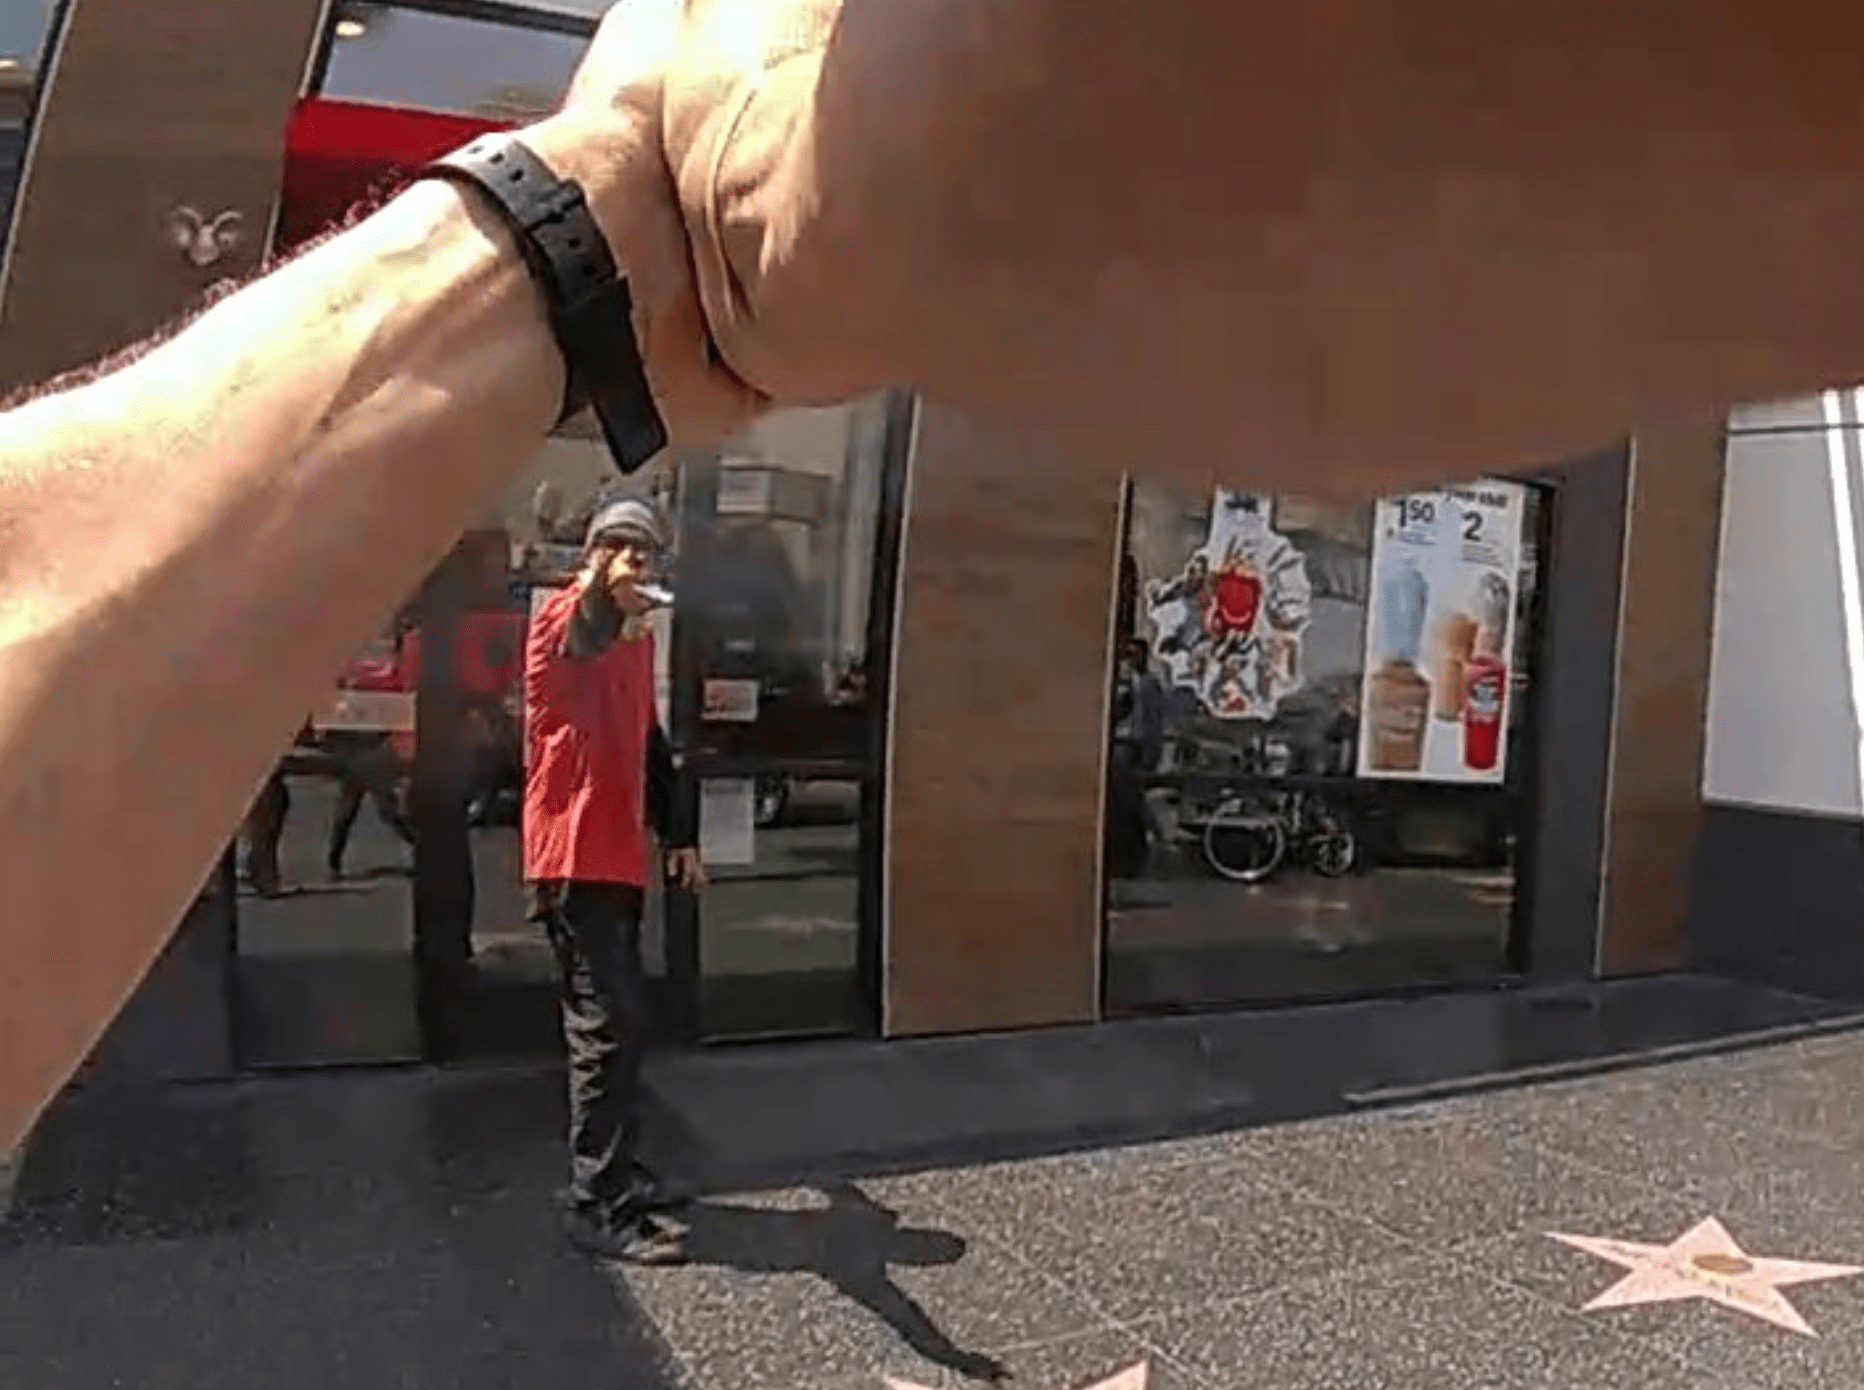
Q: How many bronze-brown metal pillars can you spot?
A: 3